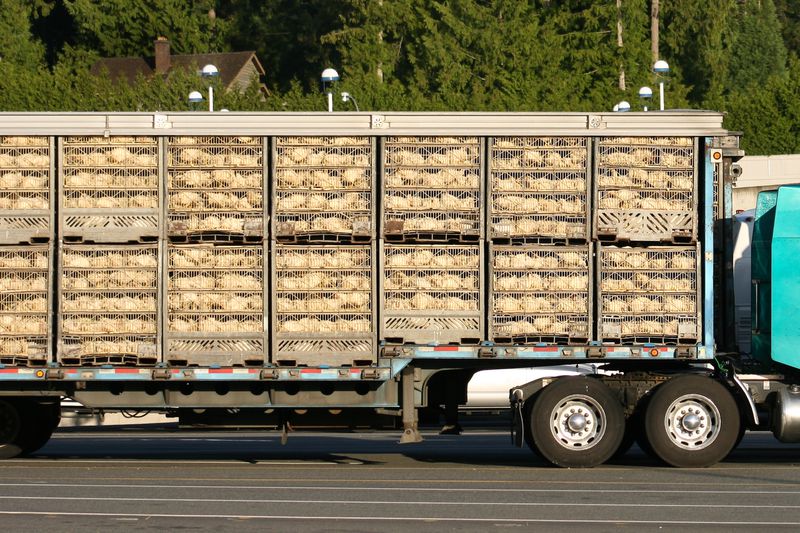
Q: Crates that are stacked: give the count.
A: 14